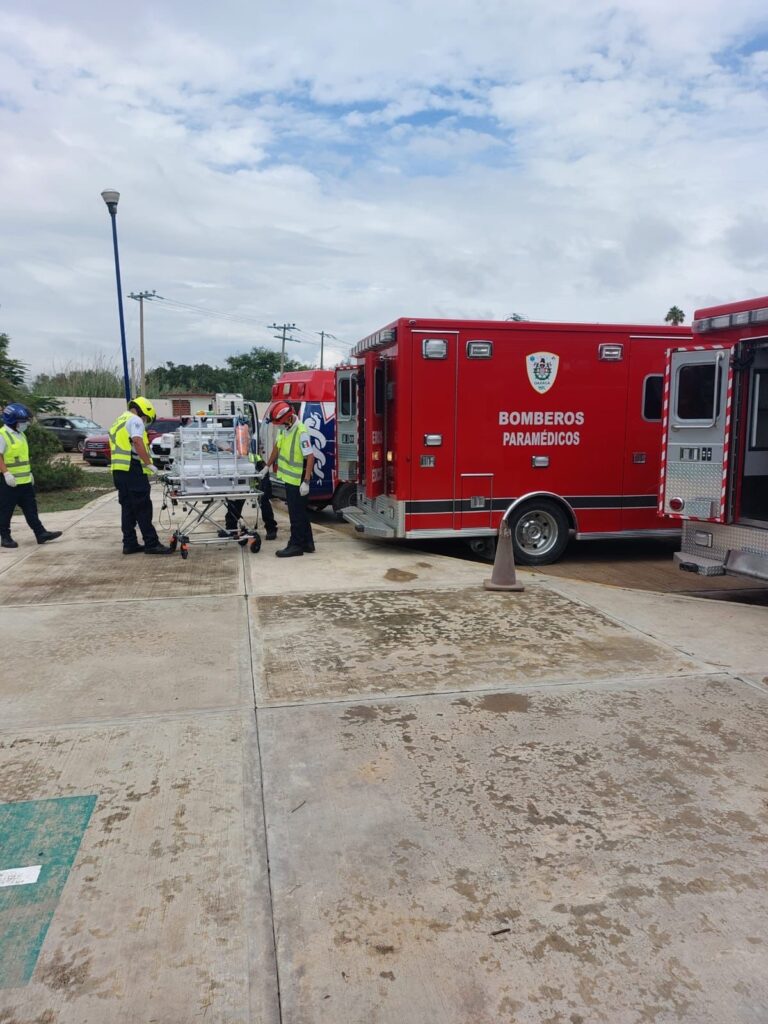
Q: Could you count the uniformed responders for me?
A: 4